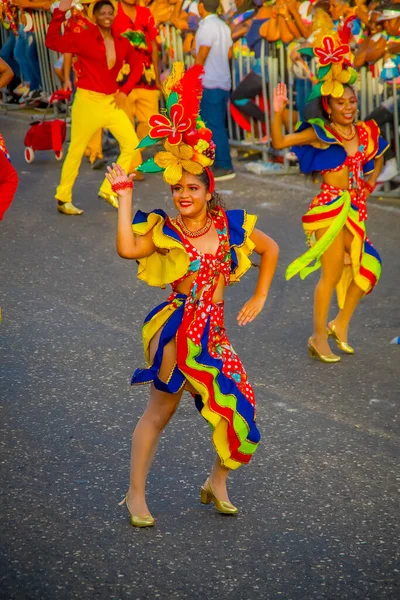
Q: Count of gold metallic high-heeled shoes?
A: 4